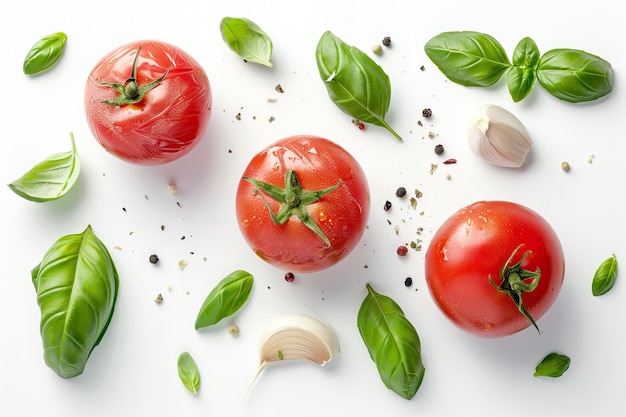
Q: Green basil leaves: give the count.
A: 14